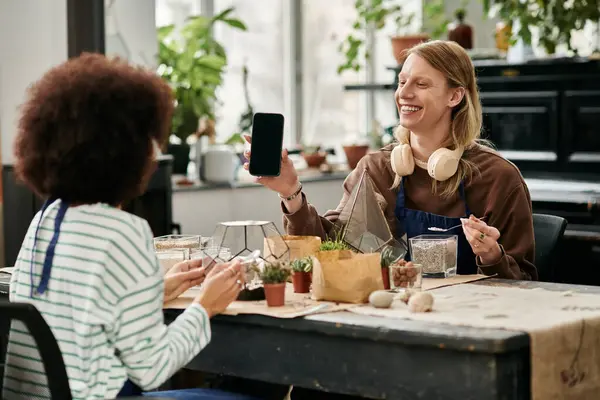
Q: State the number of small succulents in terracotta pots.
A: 3